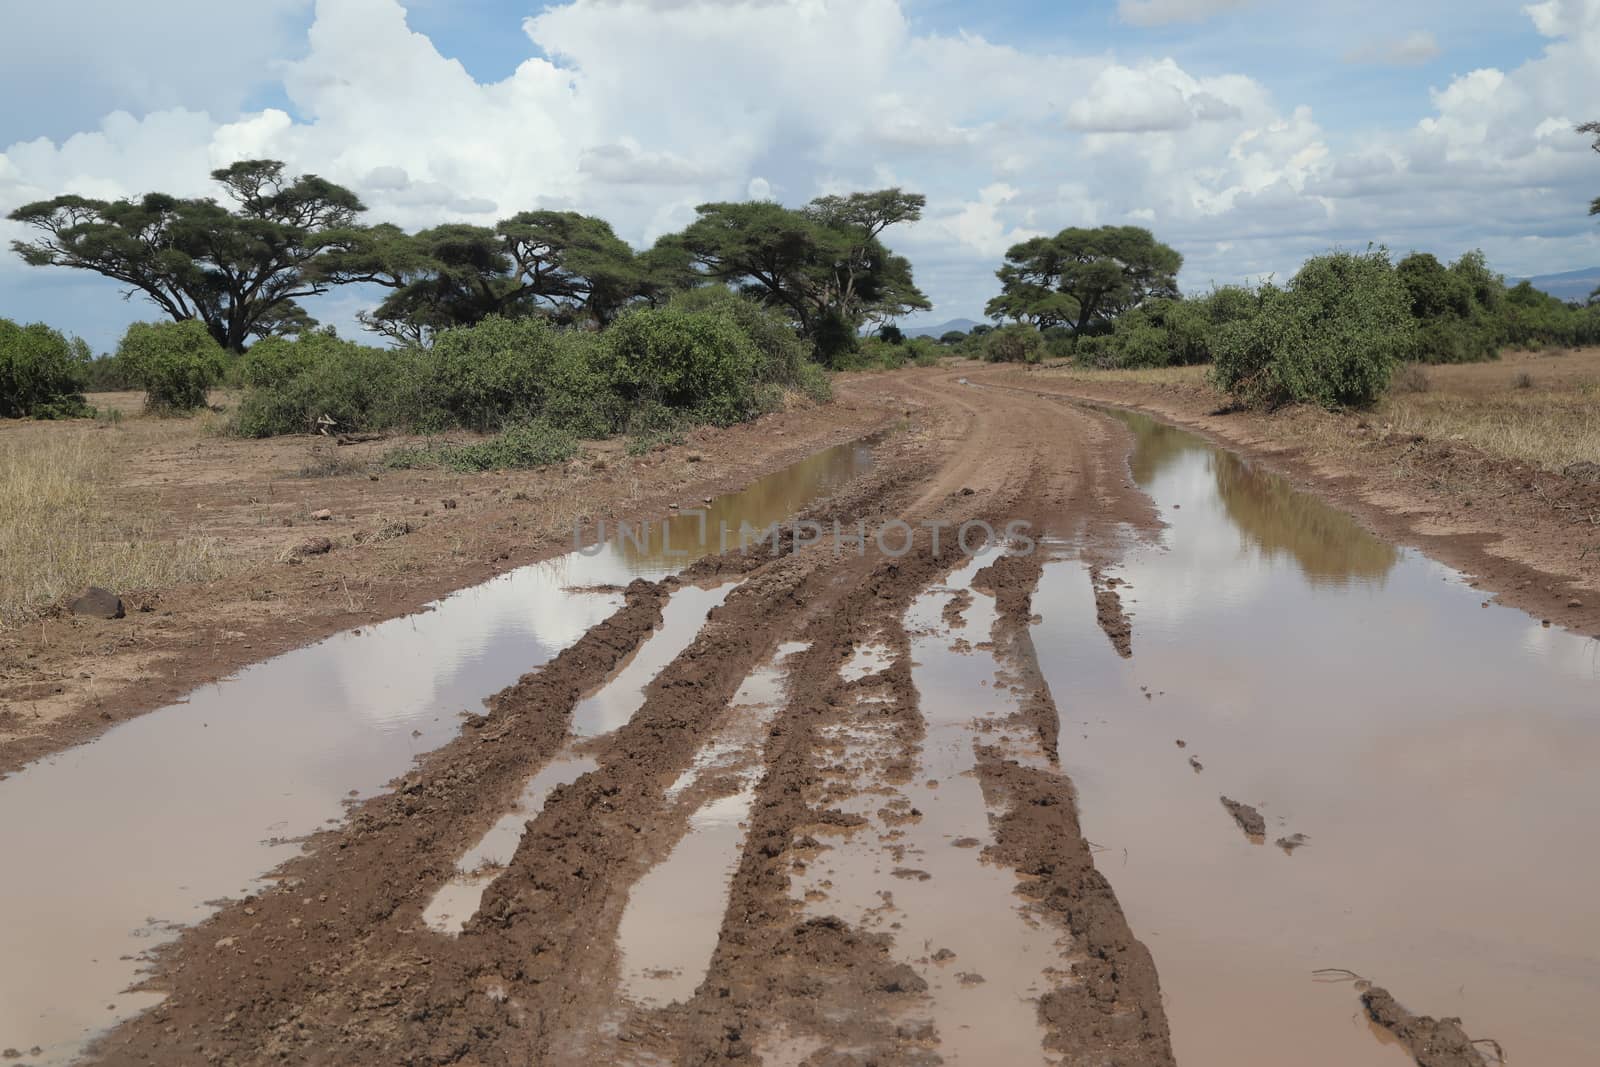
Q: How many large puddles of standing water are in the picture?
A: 2